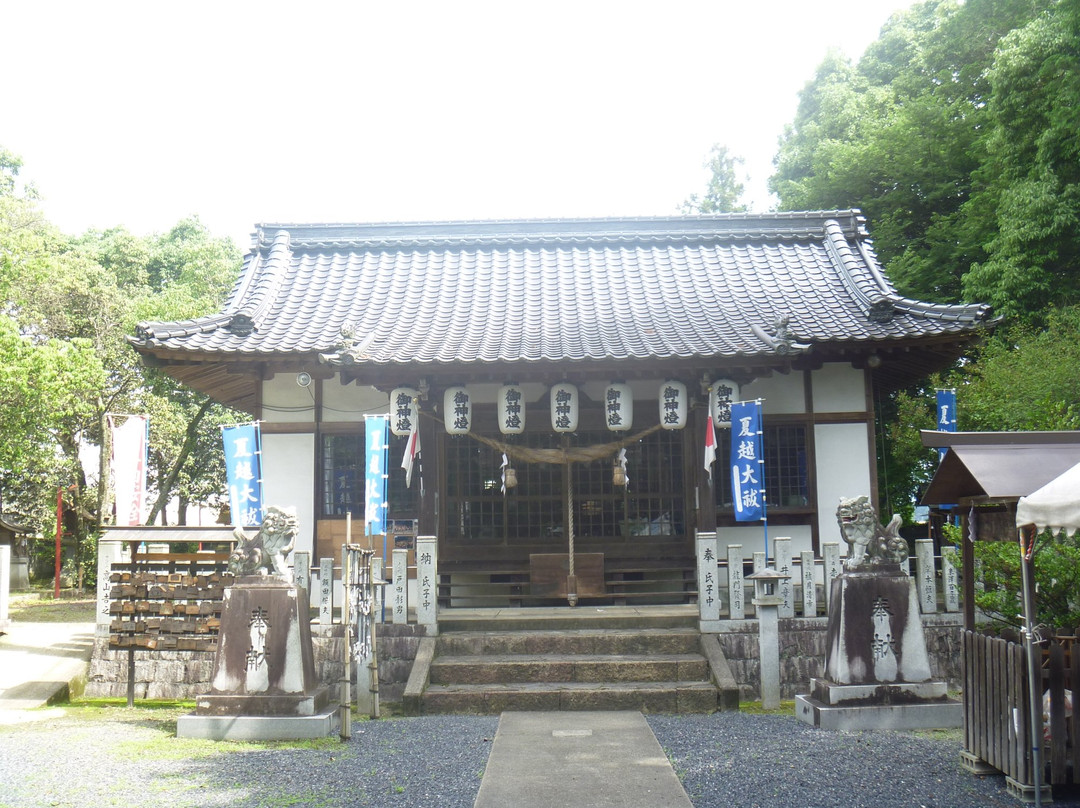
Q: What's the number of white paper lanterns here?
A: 7